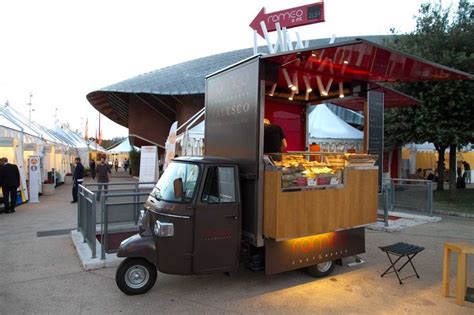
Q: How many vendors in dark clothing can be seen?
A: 1